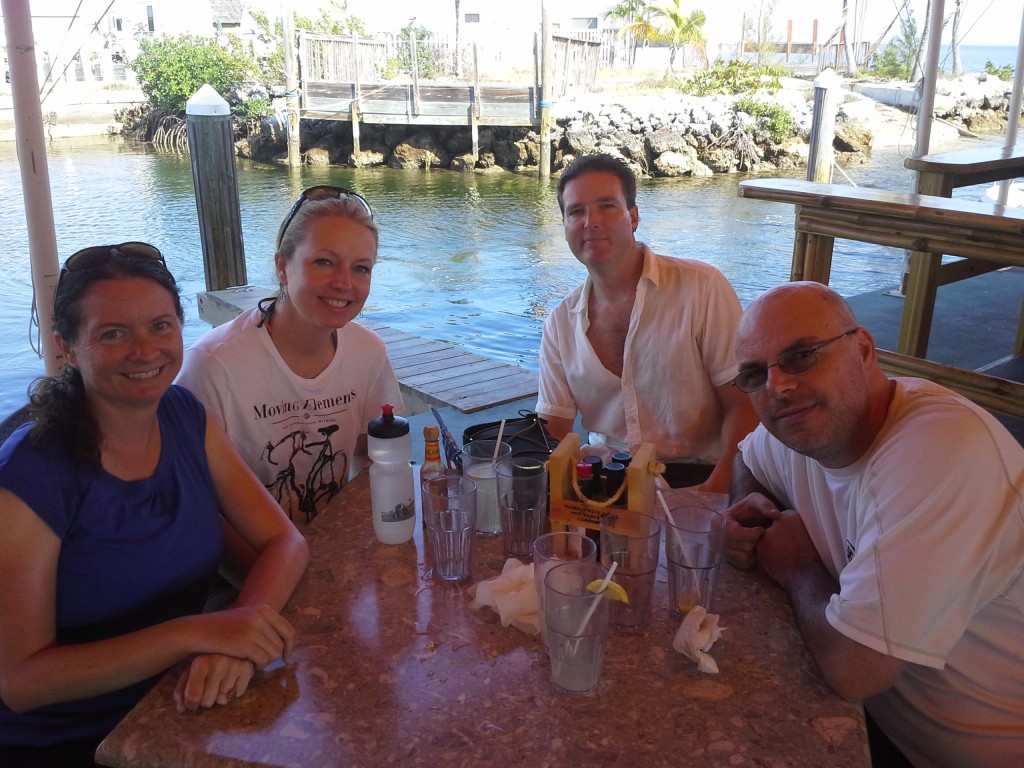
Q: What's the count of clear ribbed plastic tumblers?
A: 7